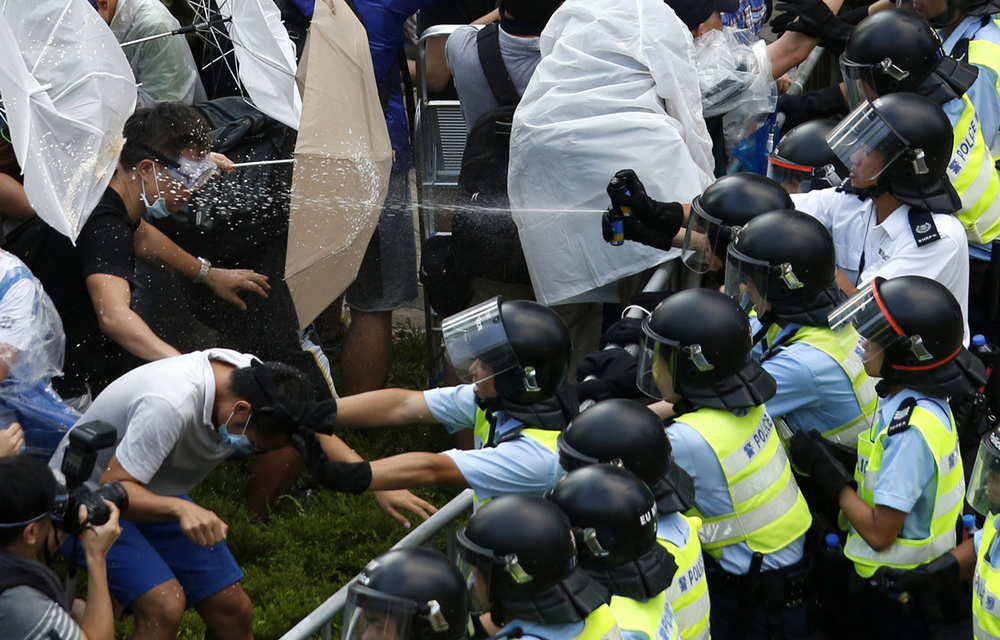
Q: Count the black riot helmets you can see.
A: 14